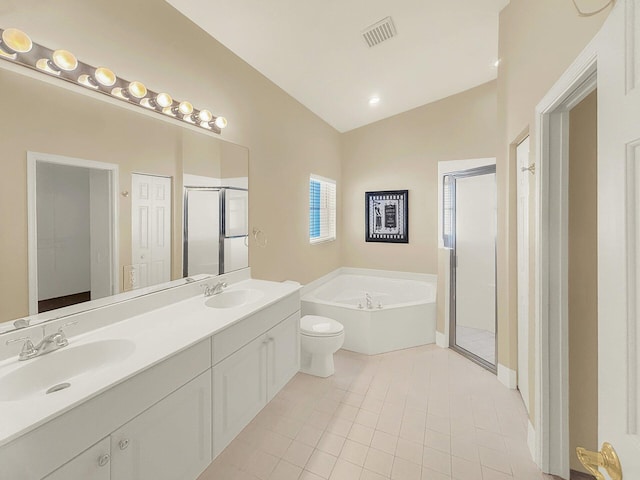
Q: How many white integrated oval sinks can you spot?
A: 2